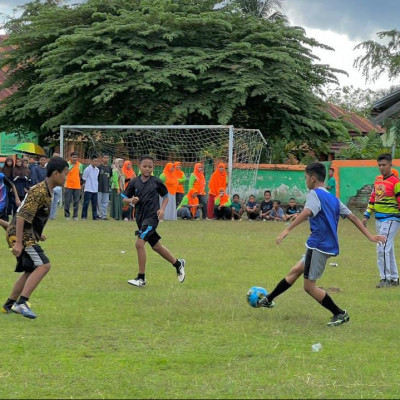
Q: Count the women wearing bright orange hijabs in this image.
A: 7